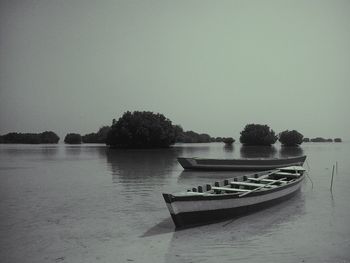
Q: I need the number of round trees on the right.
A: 2